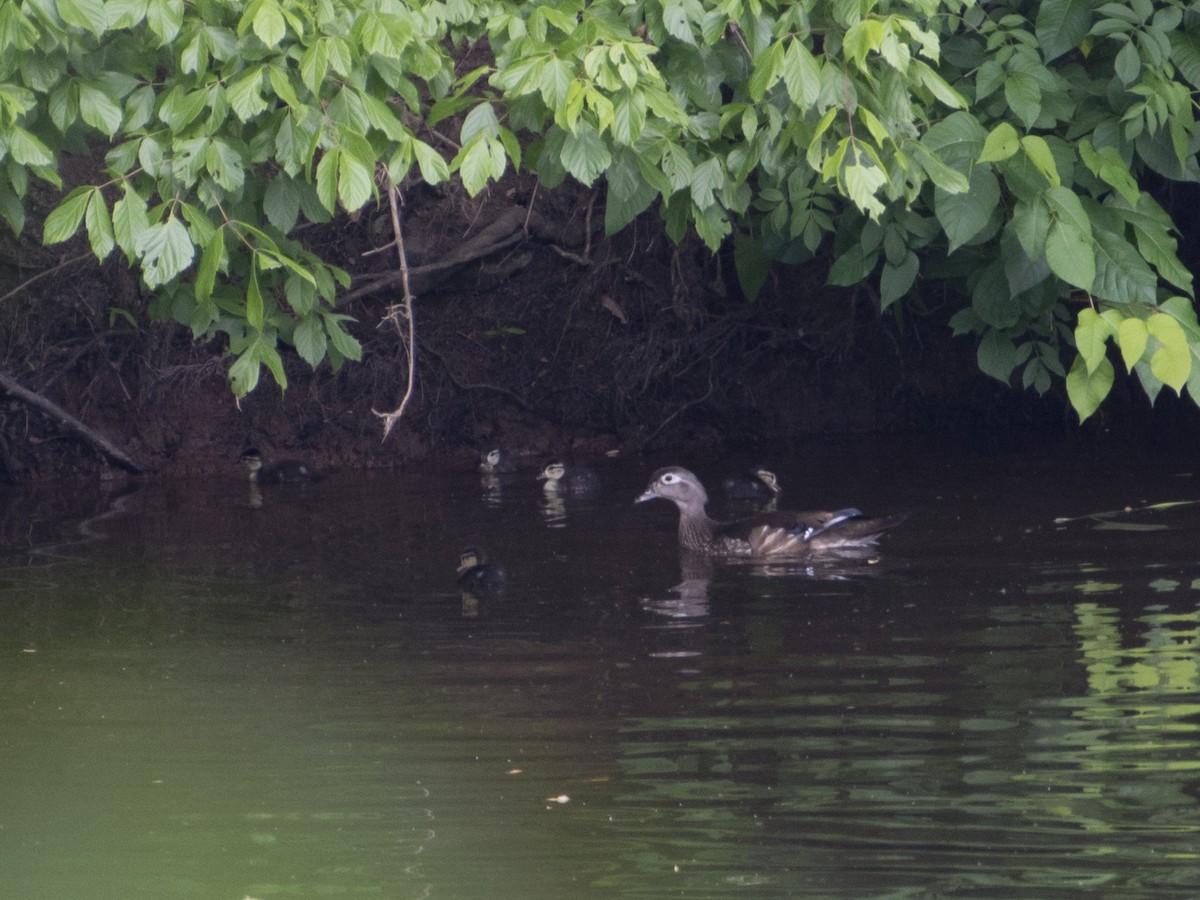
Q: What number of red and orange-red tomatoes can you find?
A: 0